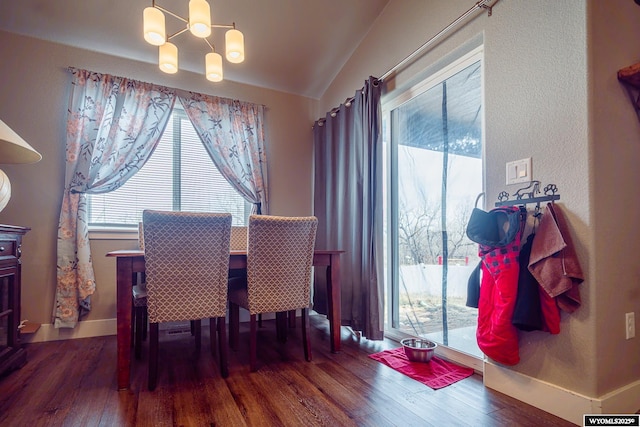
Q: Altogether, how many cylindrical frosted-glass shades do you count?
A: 5